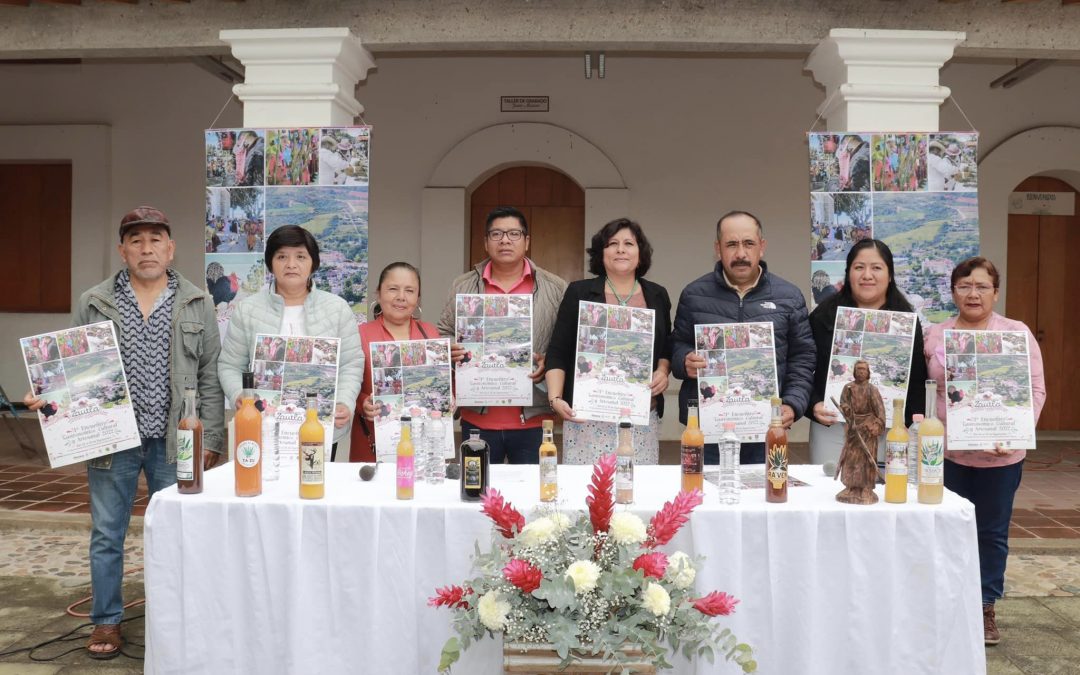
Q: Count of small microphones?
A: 3